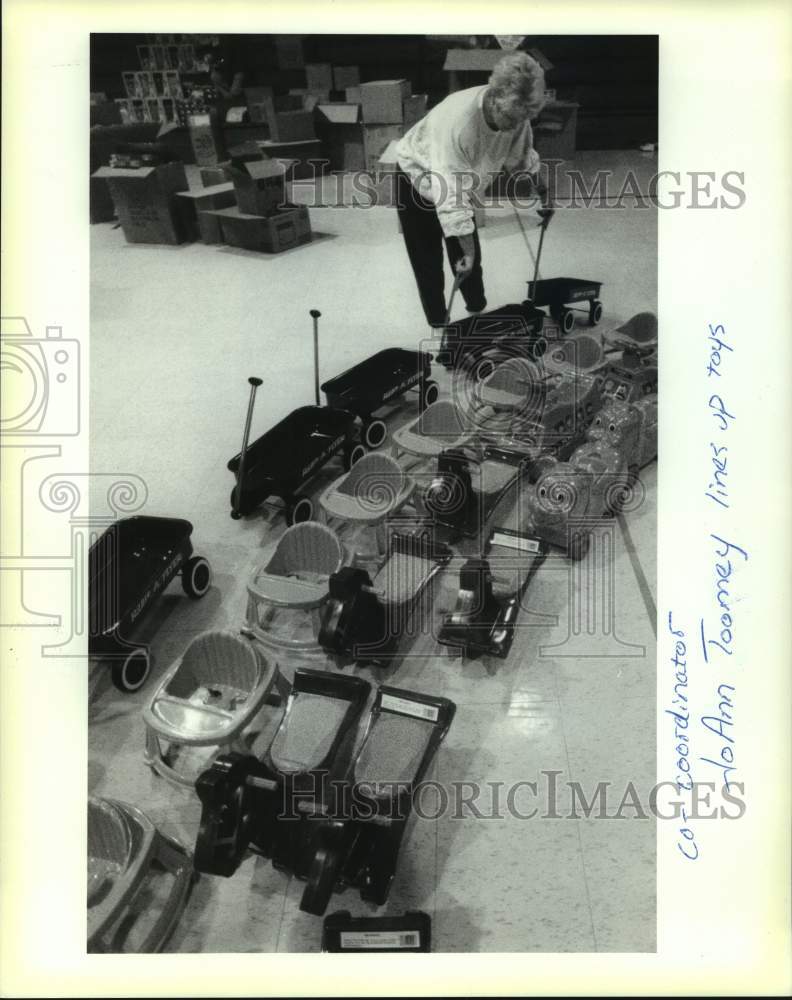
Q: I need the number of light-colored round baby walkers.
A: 8